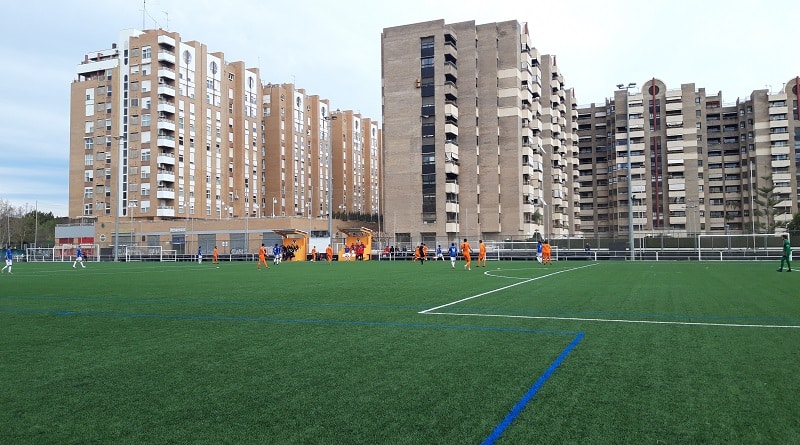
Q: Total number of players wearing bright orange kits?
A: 9